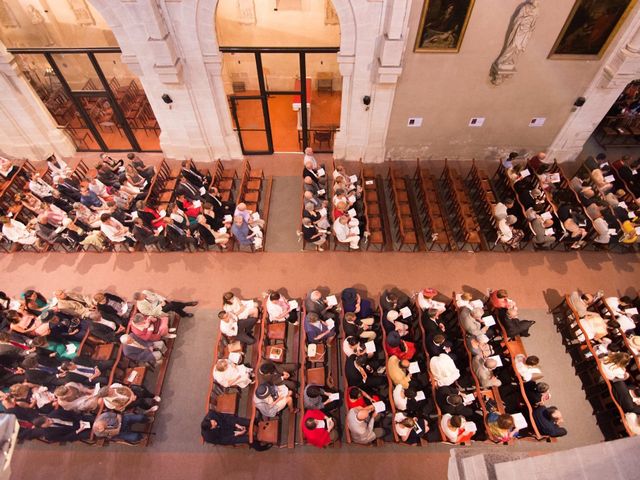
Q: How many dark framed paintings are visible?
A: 2